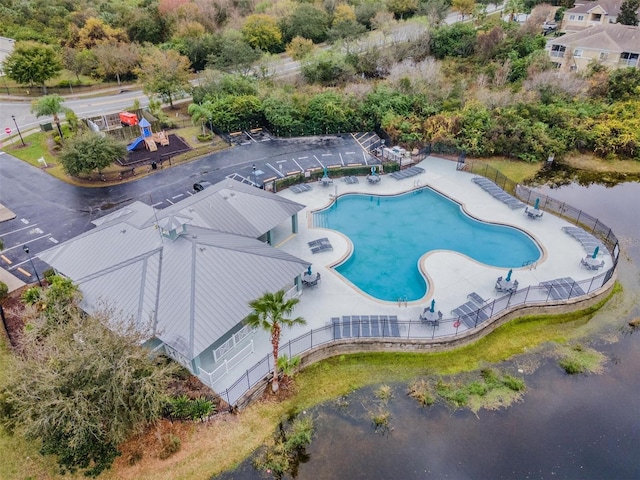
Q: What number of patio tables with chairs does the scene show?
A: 7